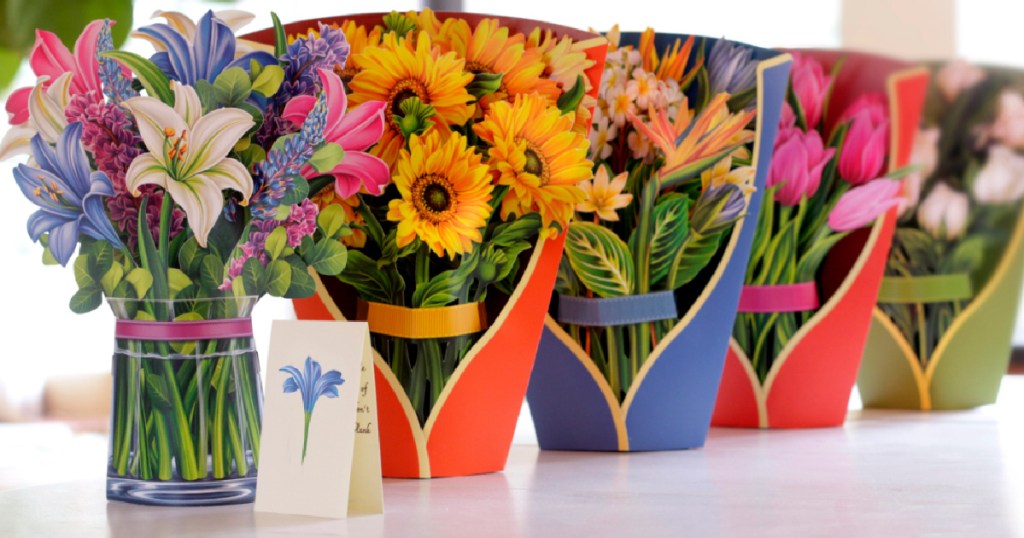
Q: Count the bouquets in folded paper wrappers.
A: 4